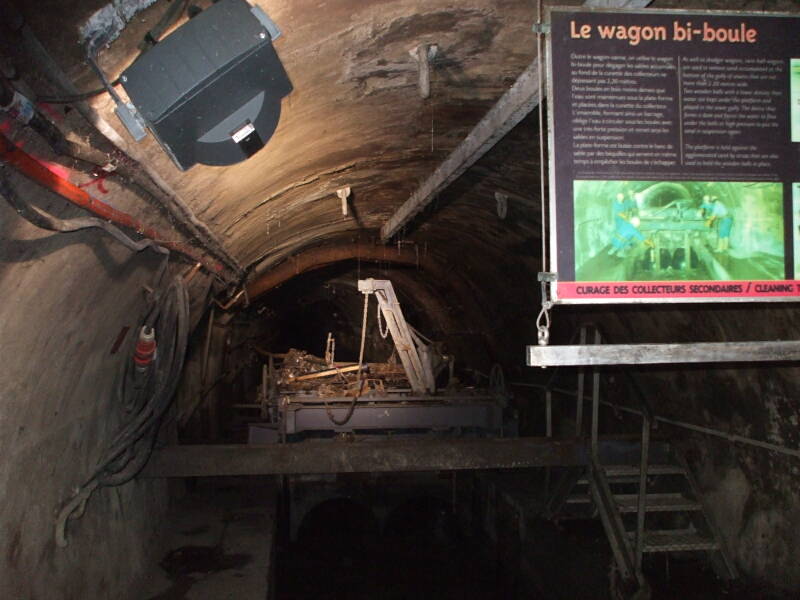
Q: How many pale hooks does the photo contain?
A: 3